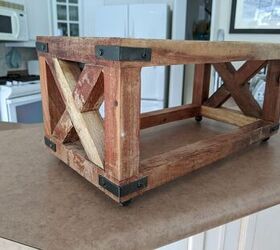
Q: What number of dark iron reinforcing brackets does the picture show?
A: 5